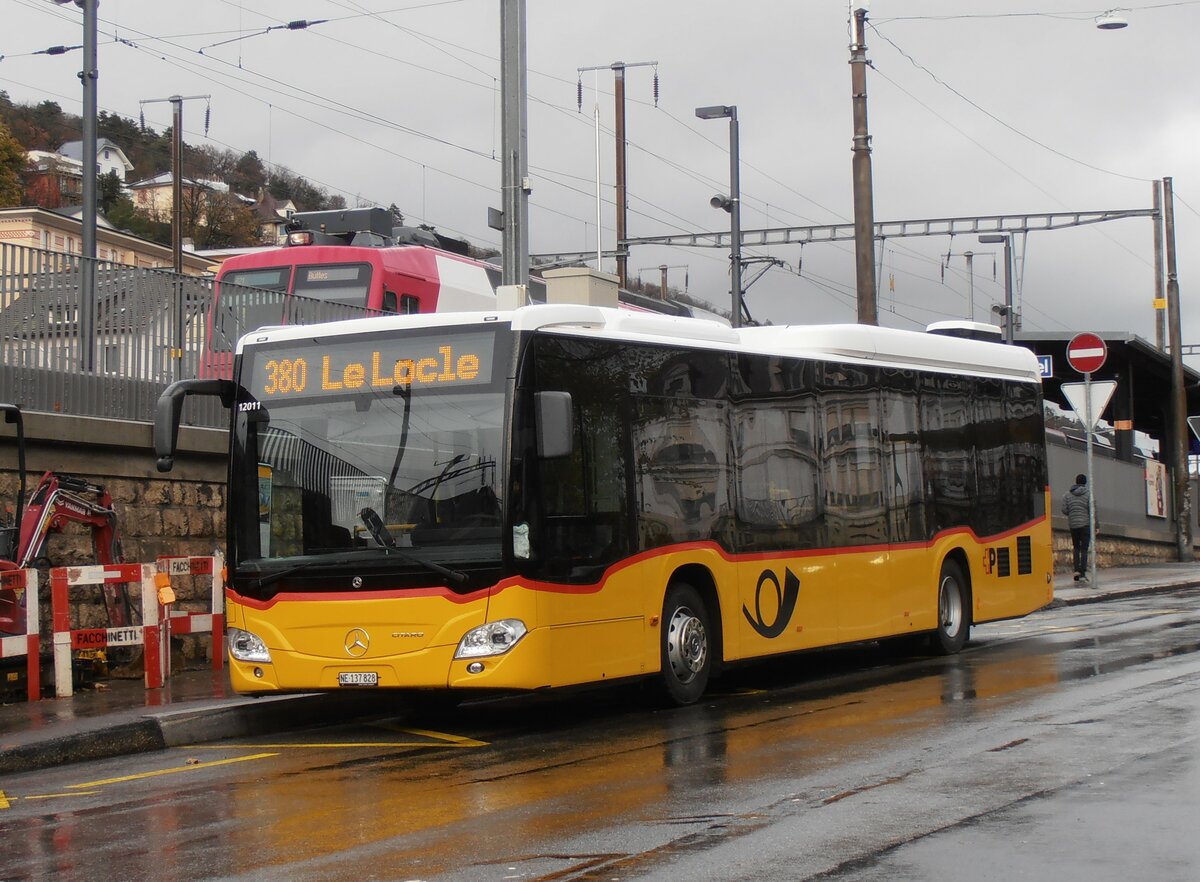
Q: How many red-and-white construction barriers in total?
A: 3